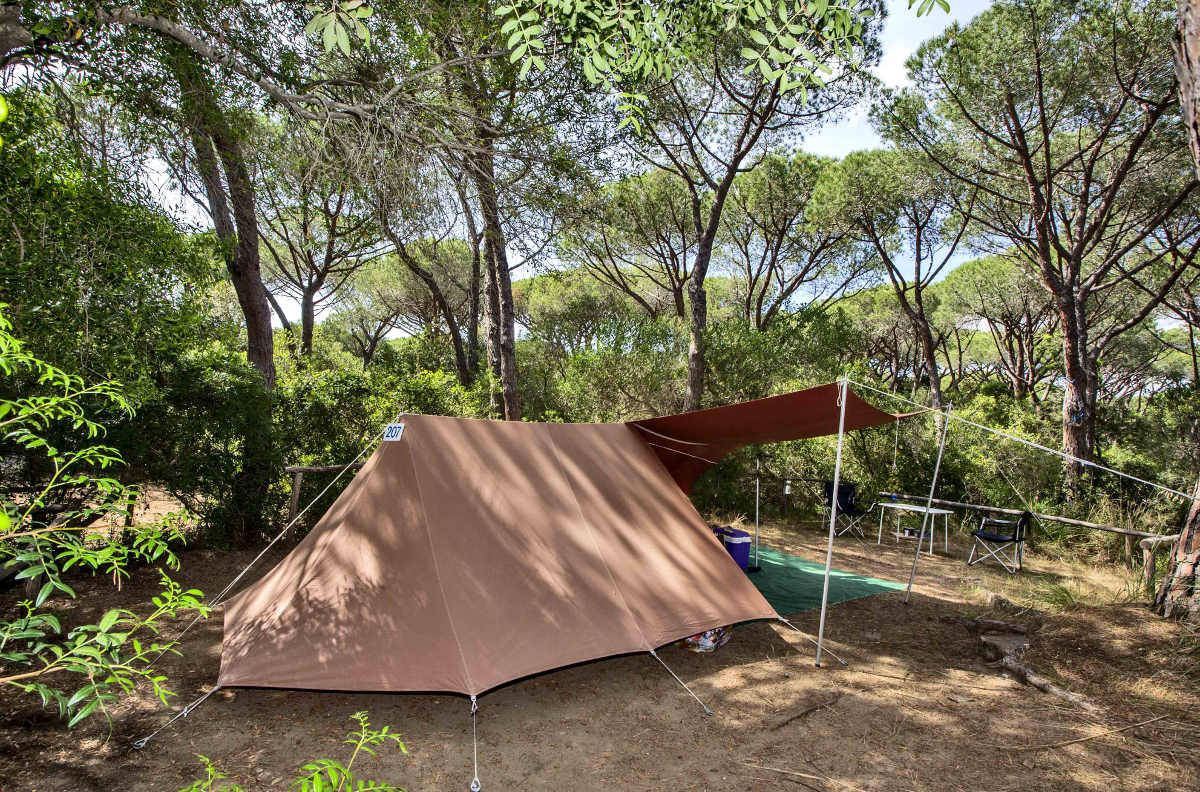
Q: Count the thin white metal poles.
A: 3